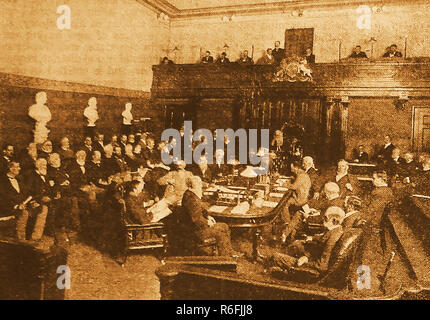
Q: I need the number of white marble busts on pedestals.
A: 3